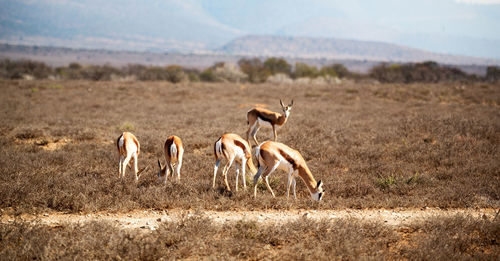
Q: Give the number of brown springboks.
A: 5